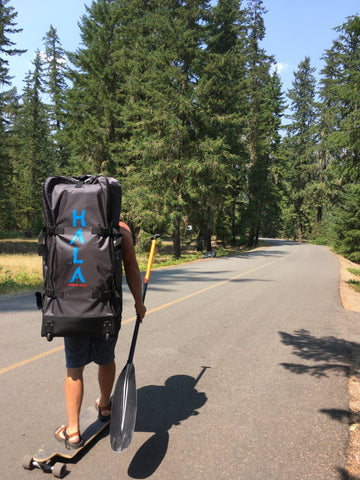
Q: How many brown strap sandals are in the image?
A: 2